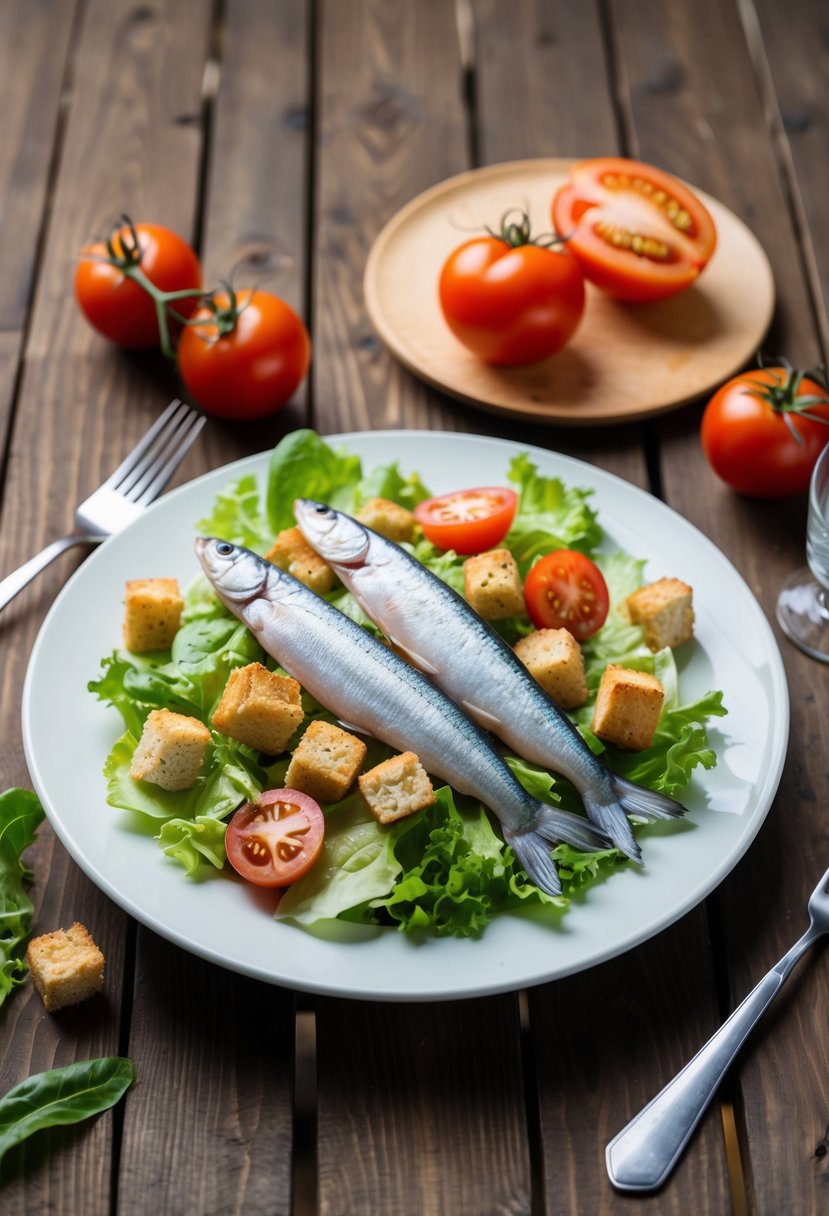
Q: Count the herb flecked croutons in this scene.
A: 12